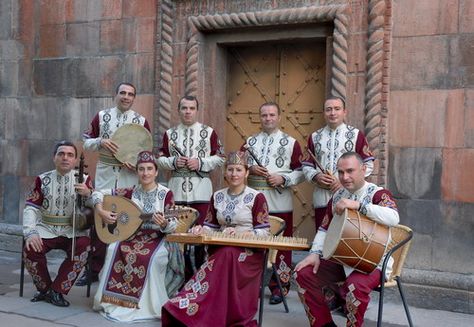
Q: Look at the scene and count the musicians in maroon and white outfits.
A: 8